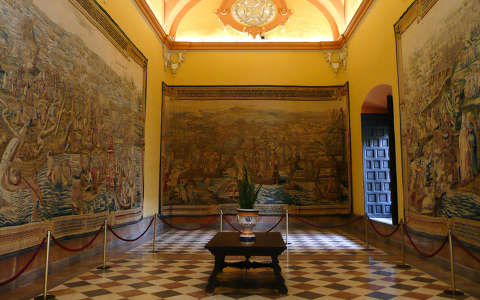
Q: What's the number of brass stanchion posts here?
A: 8